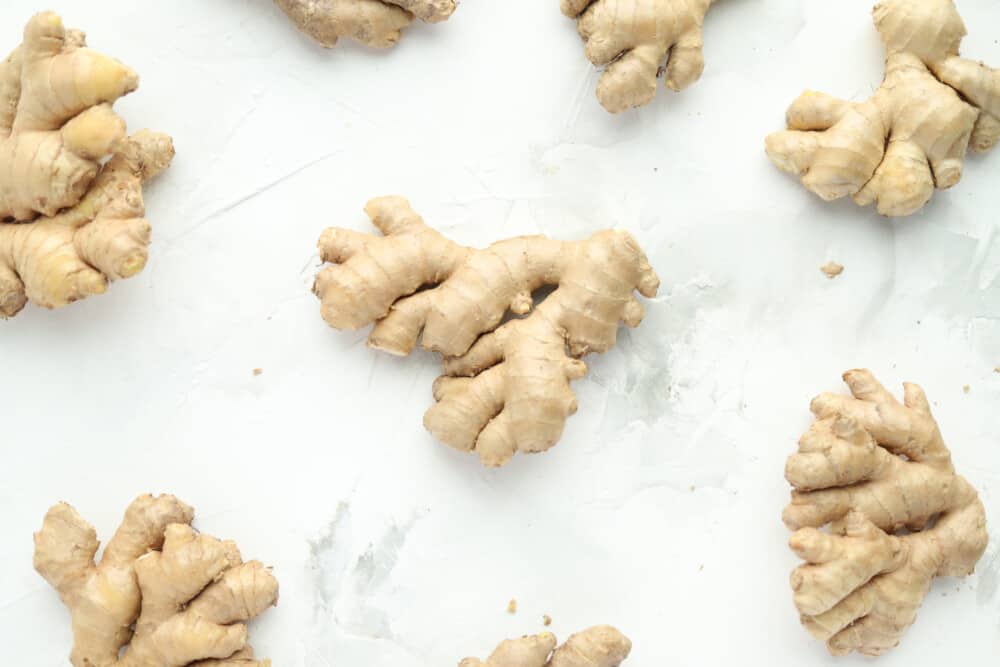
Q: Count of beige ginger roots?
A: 8